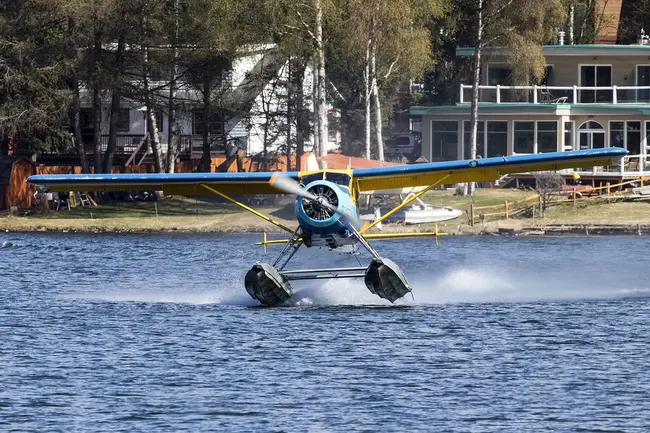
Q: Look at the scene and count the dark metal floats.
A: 2